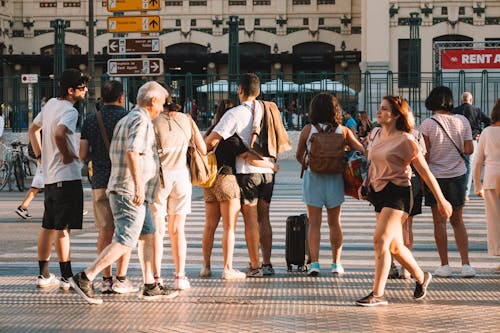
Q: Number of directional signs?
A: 4